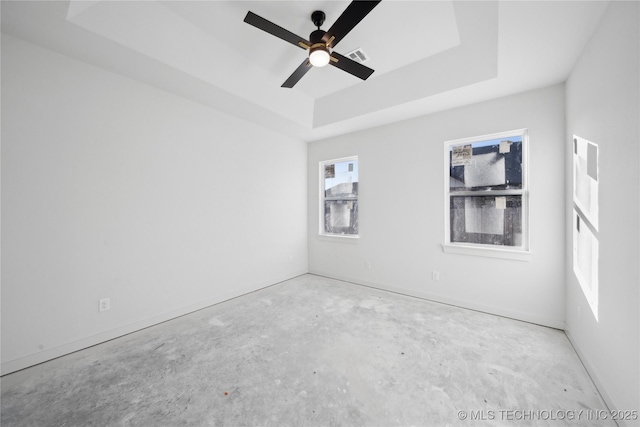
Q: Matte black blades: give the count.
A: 4